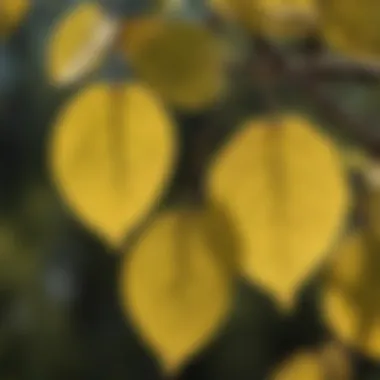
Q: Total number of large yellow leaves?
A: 3